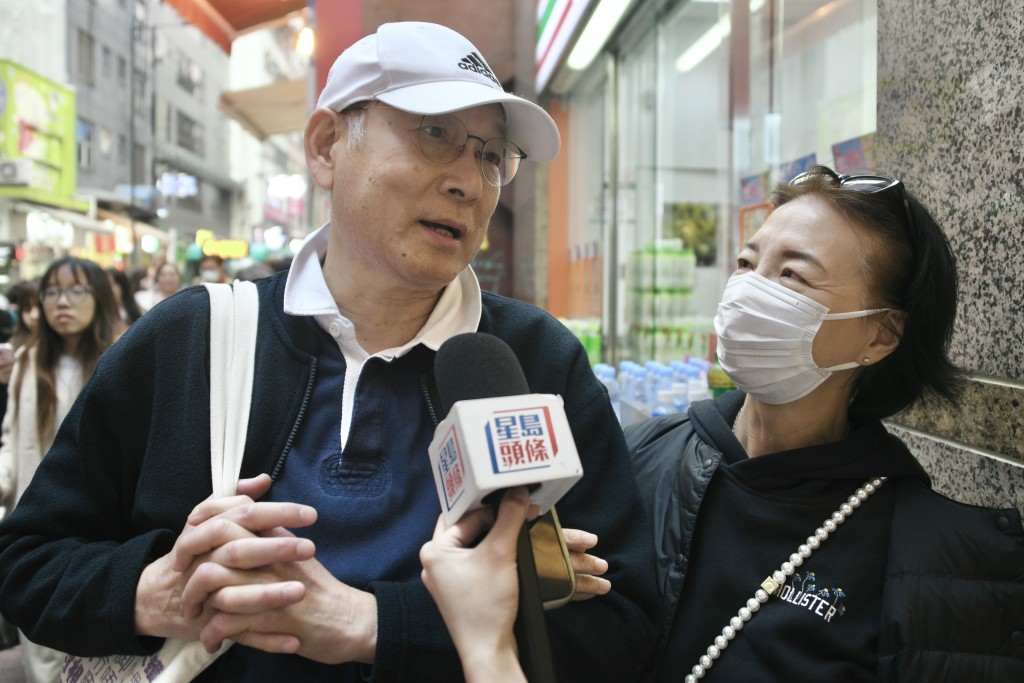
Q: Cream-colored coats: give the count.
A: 1